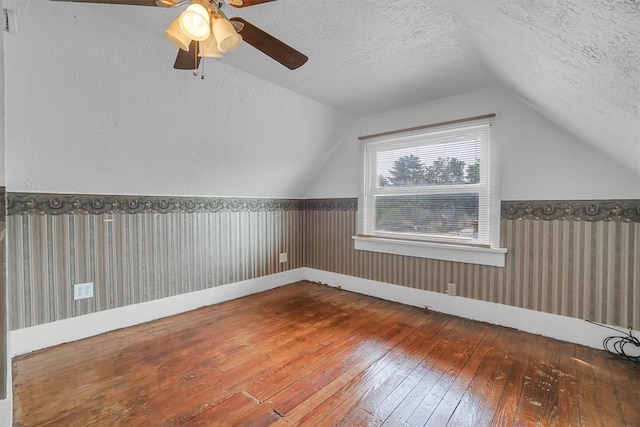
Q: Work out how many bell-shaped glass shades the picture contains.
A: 4